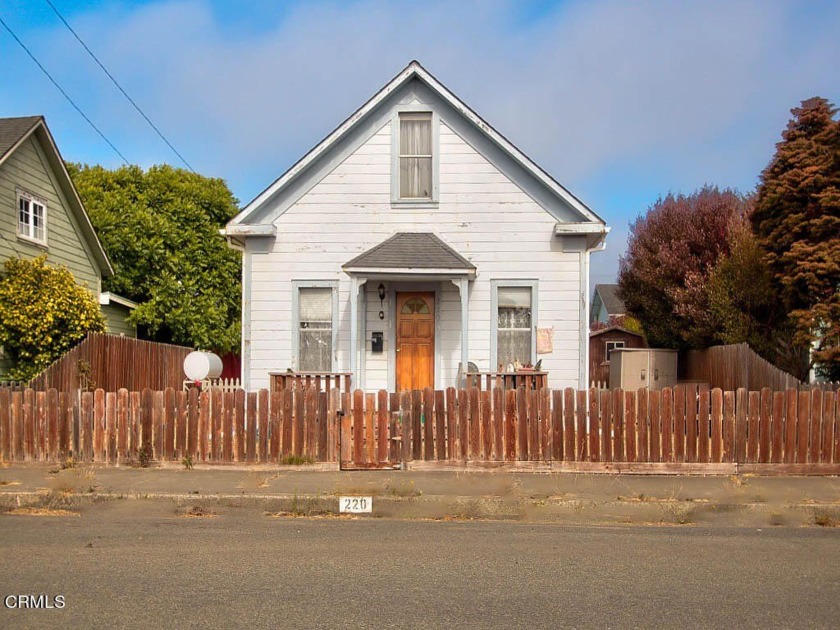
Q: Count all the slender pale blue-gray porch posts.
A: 2